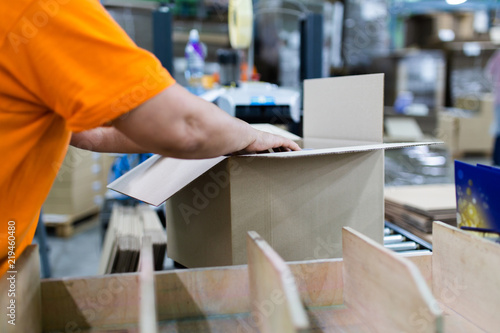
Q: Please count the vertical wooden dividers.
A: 5